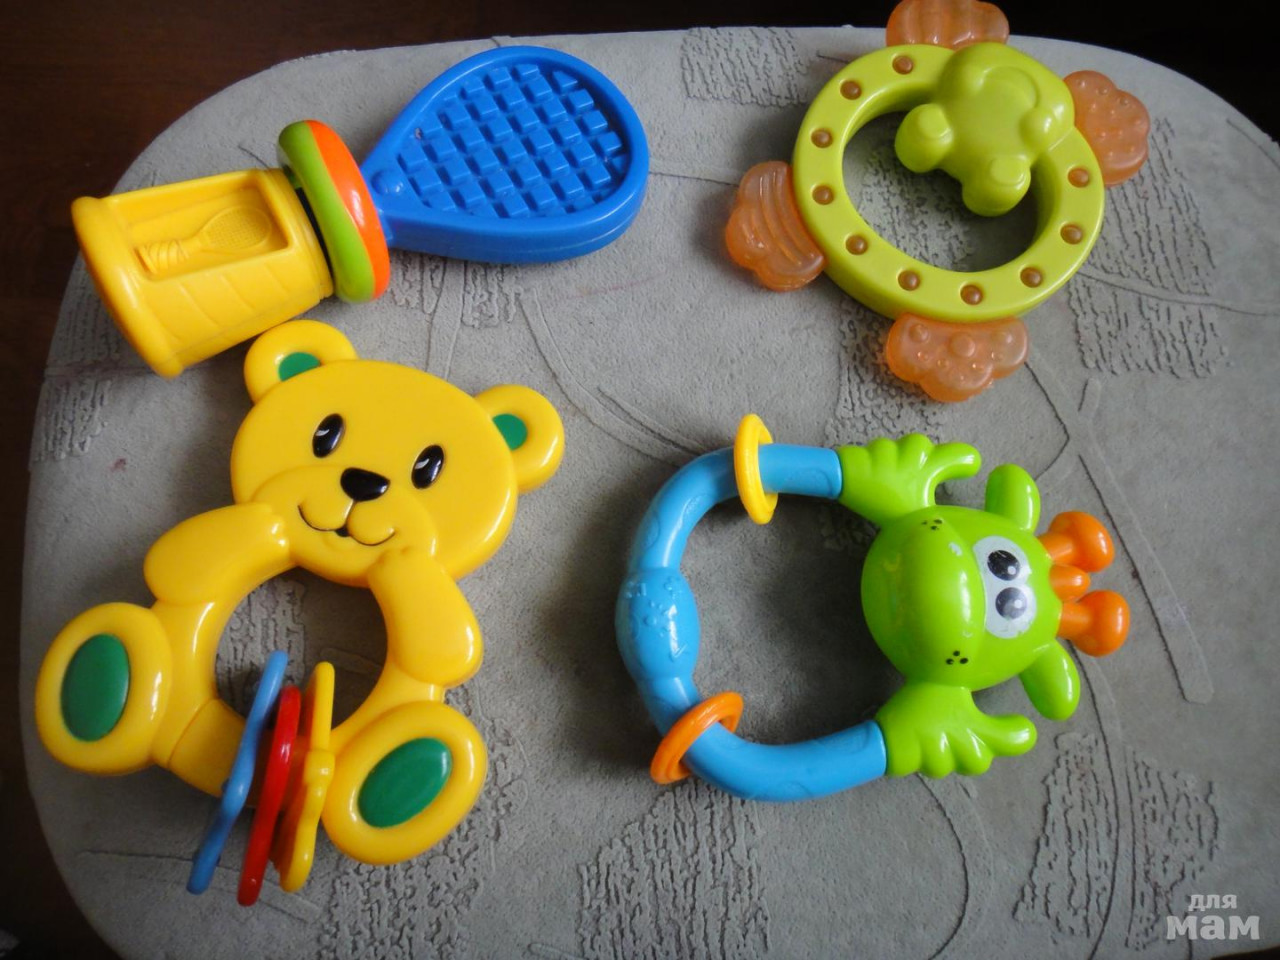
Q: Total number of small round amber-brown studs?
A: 10